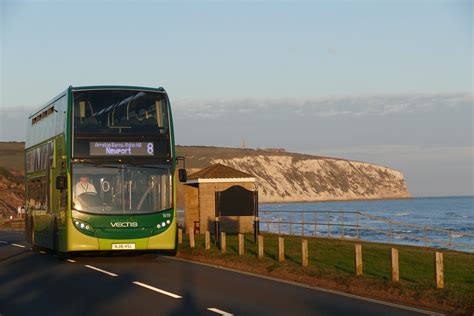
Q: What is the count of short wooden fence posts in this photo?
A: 11